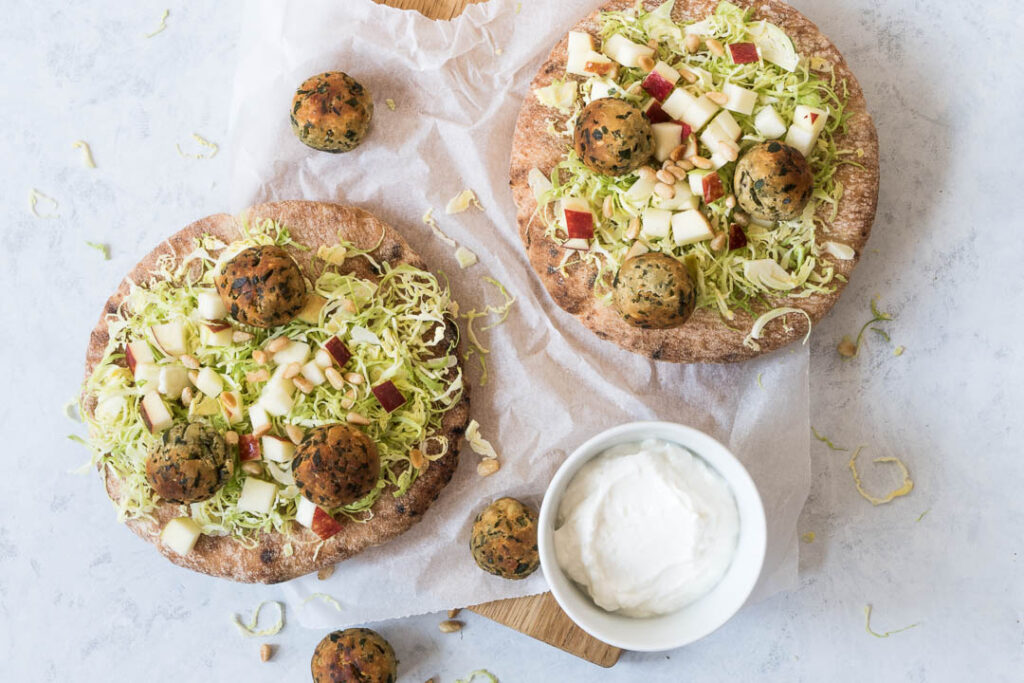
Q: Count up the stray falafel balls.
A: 3